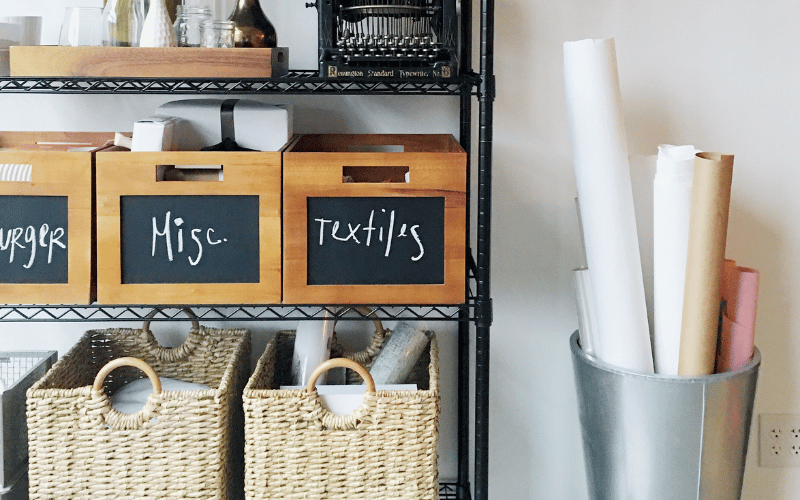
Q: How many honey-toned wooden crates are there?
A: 3